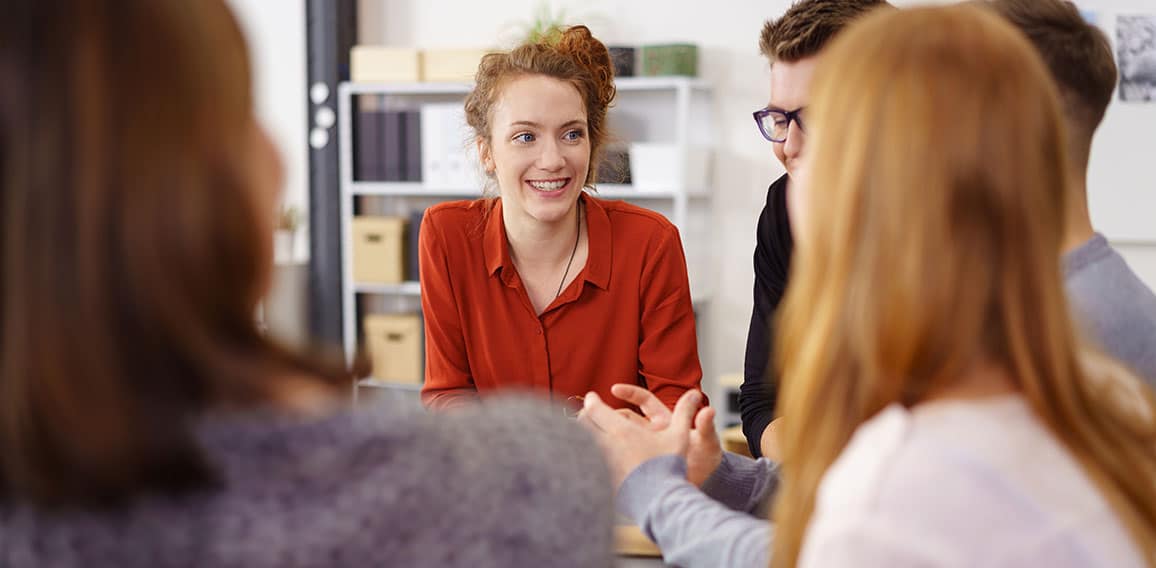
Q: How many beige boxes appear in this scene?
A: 4